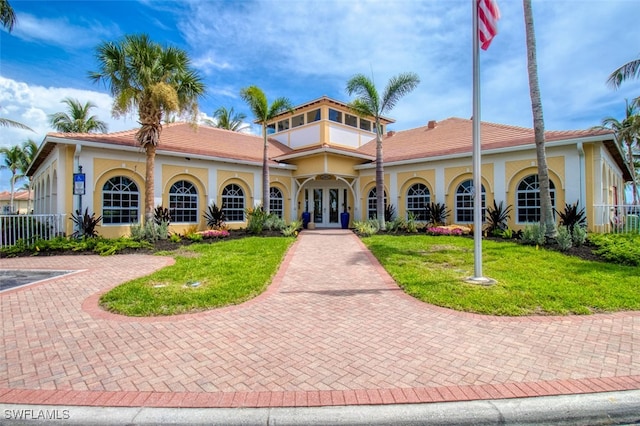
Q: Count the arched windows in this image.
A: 8